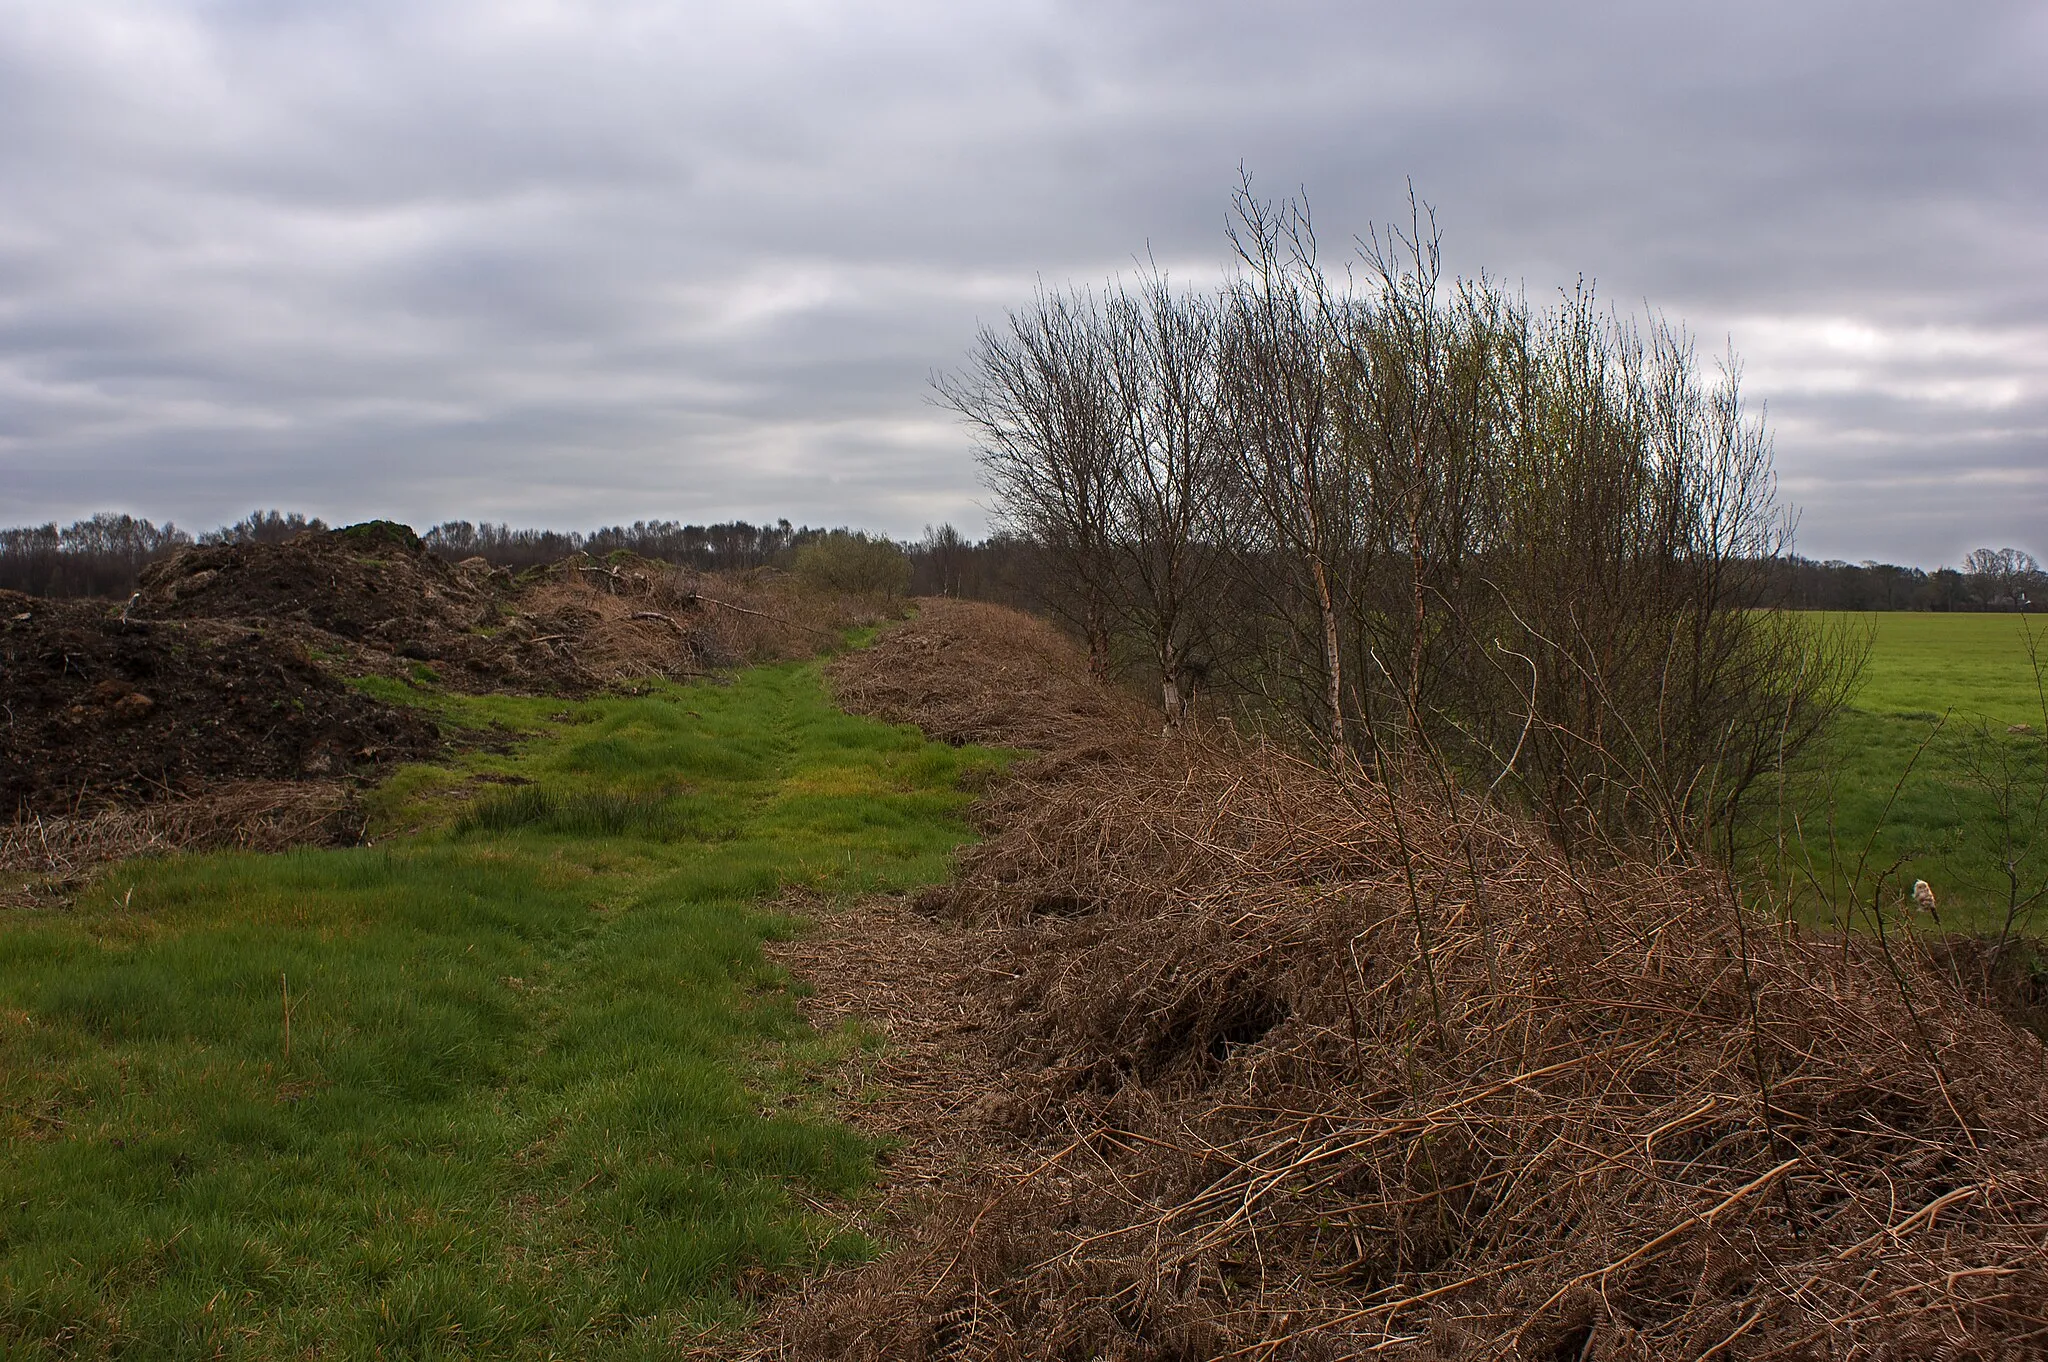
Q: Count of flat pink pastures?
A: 0